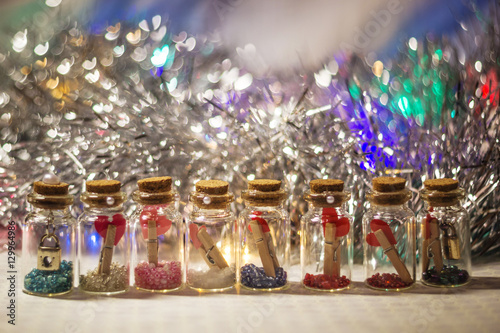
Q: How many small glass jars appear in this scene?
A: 8